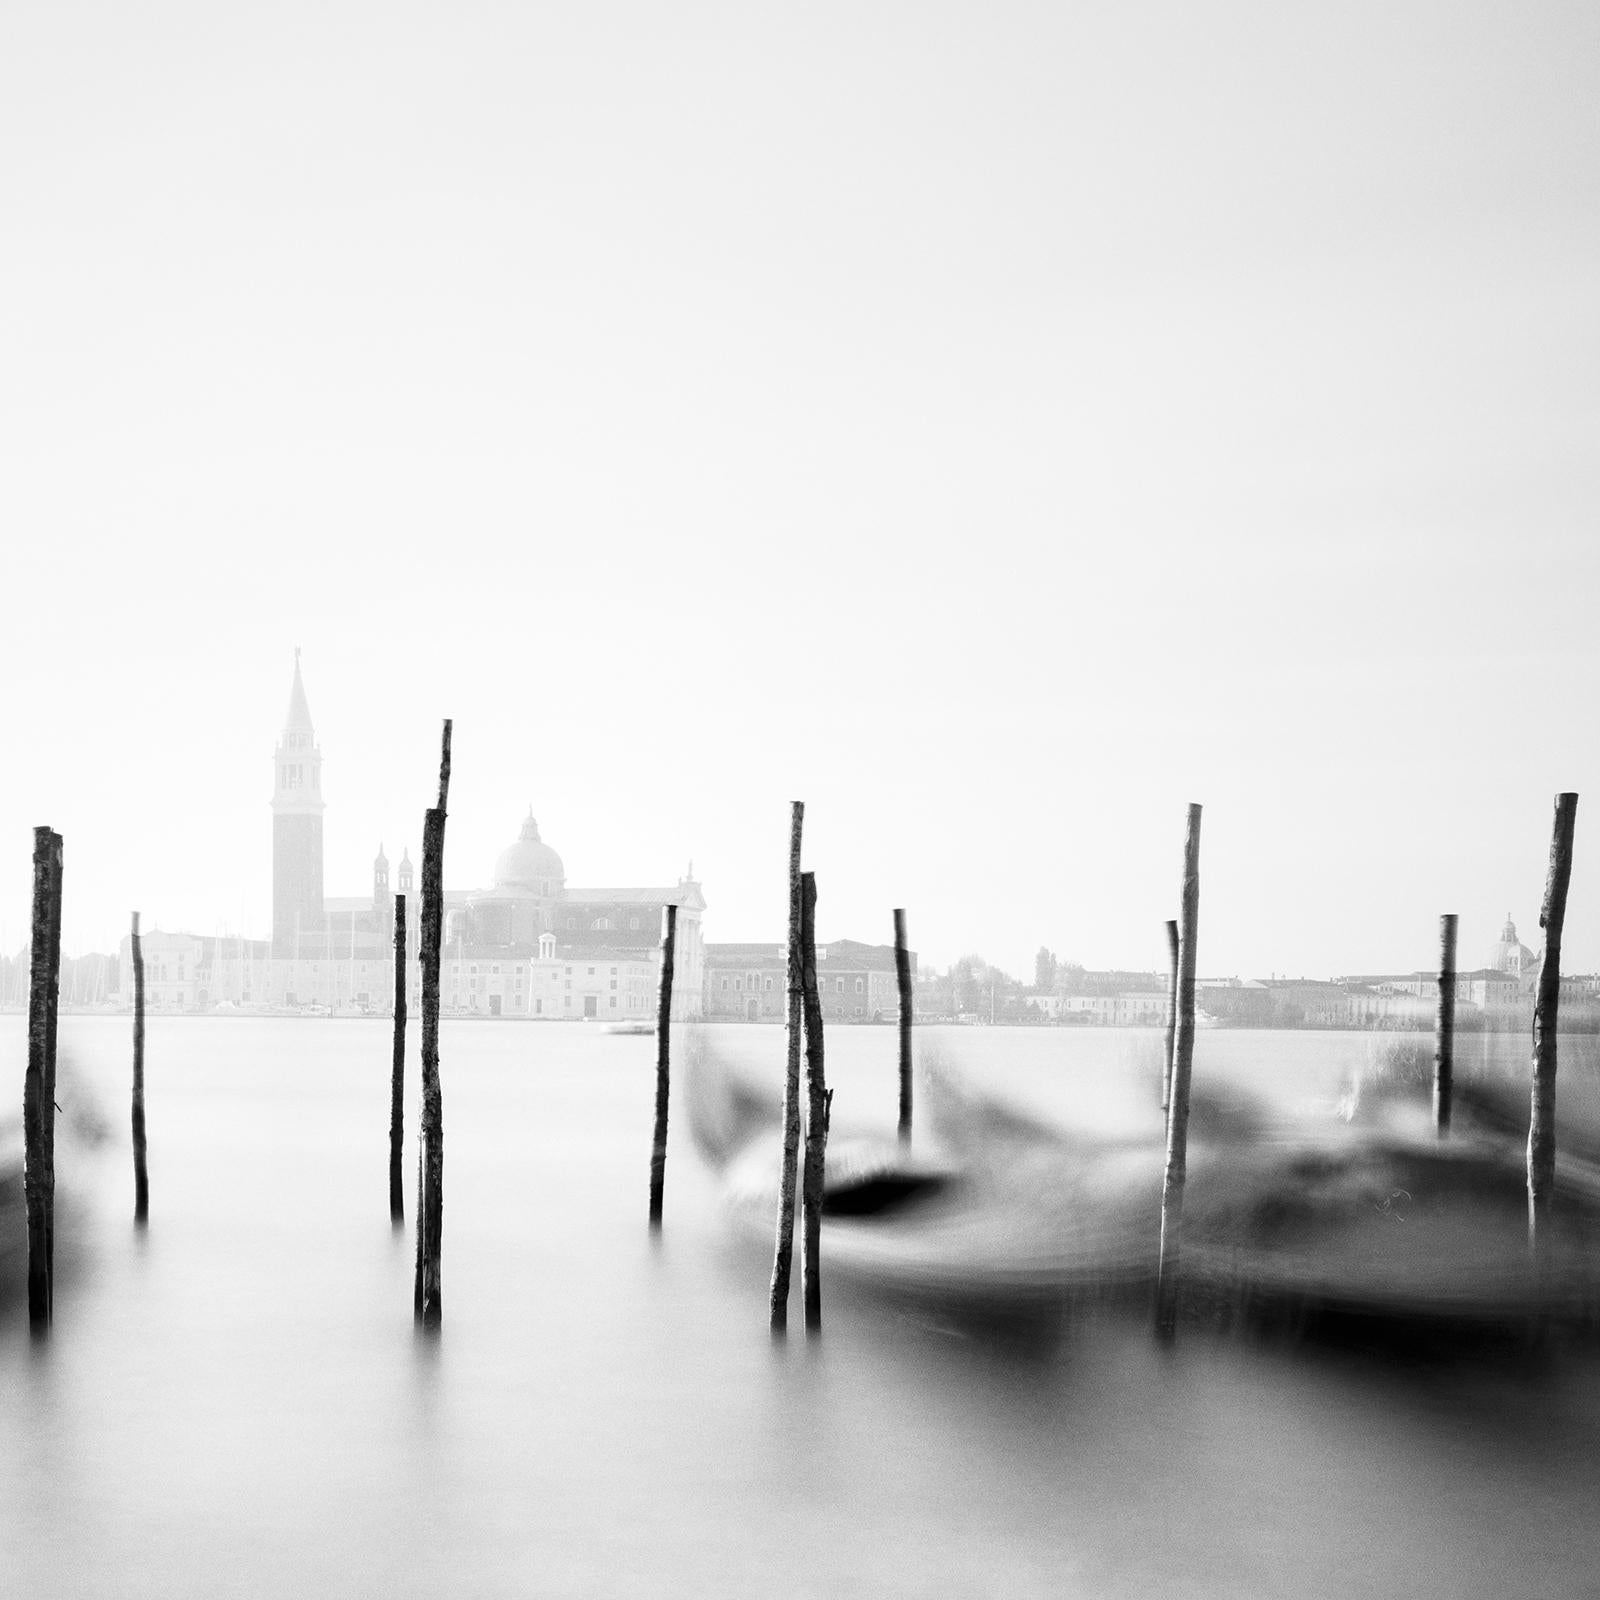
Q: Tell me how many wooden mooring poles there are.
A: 14